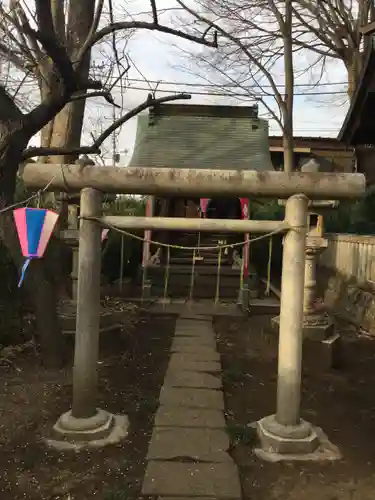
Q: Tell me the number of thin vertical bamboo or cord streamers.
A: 7